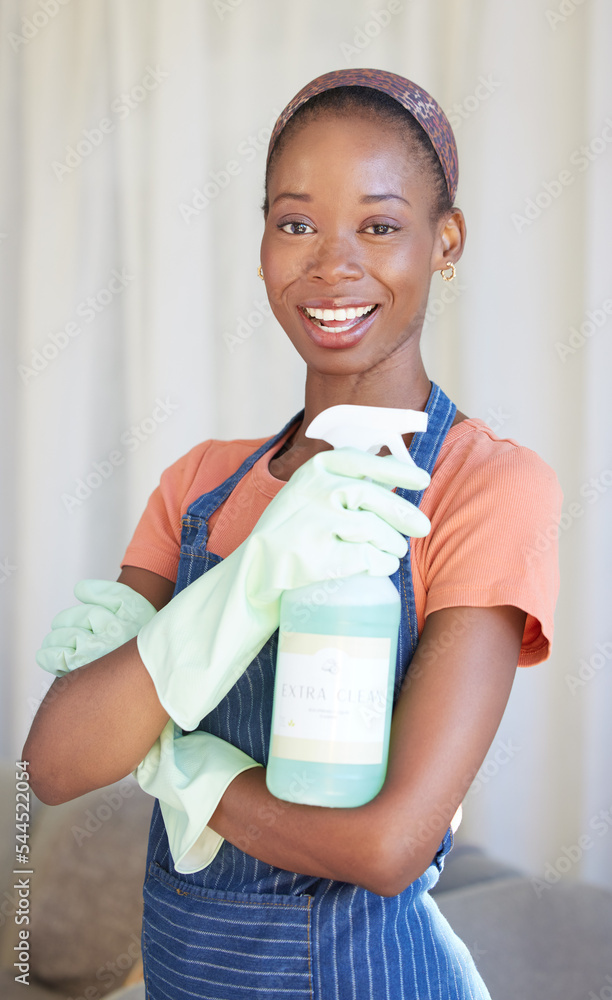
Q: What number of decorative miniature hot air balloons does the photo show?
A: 0